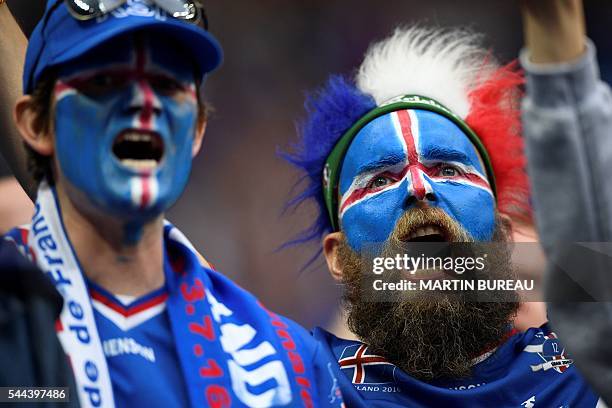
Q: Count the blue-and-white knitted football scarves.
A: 1